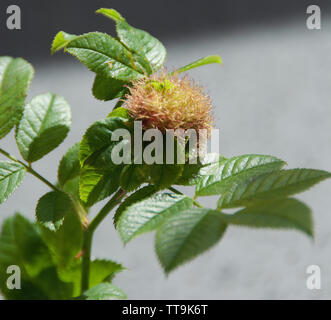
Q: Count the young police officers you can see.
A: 0